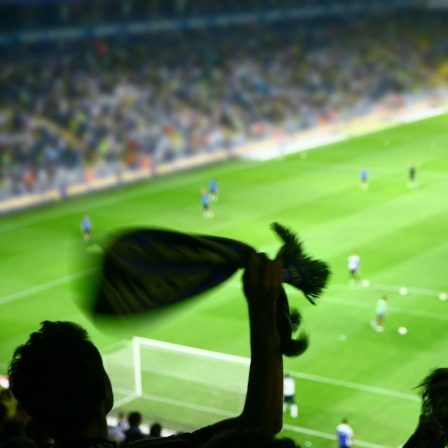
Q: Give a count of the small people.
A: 9